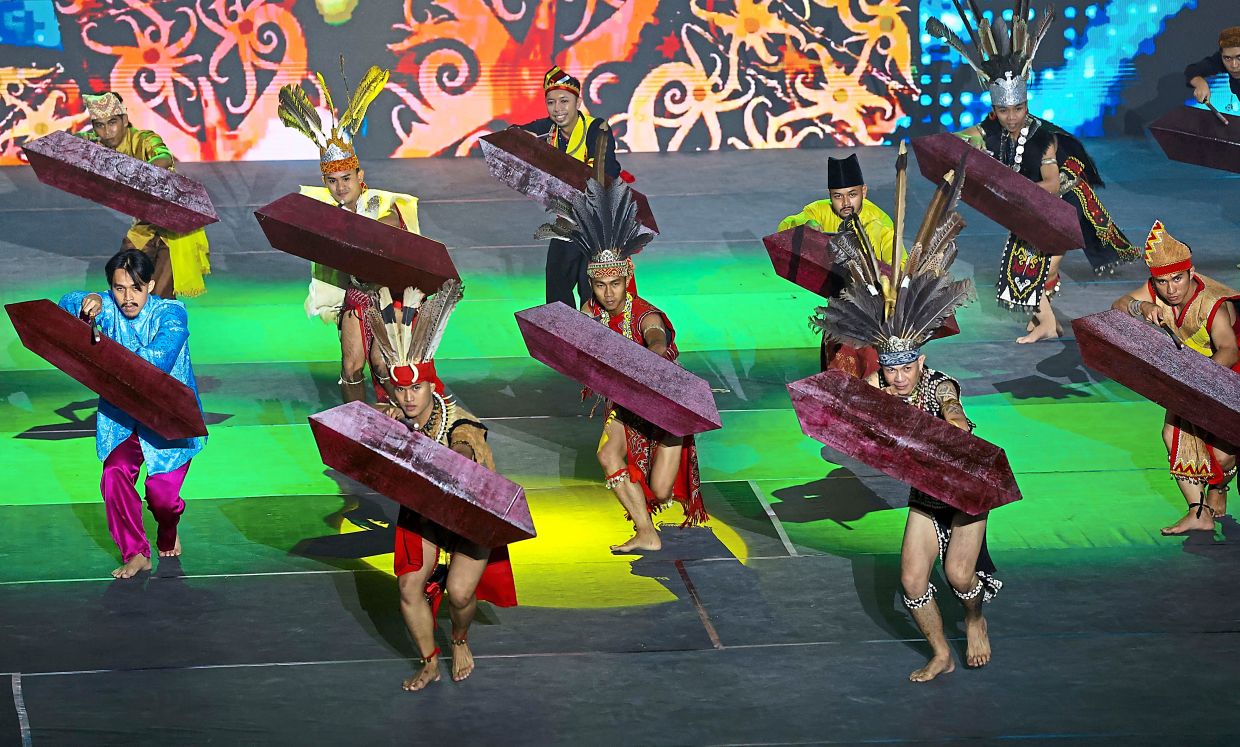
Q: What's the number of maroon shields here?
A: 11